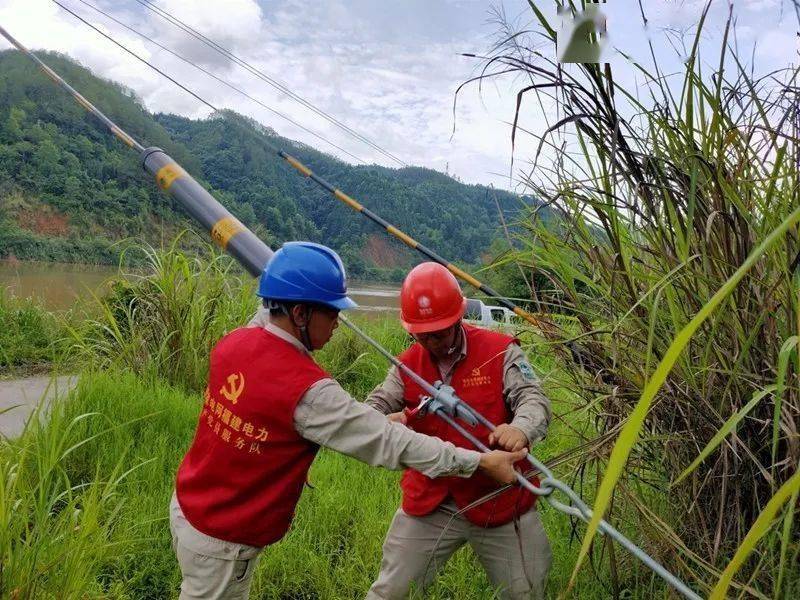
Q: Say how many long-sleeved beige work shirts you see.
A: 2